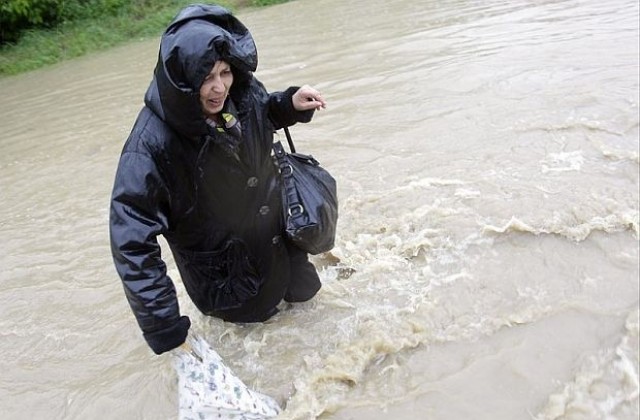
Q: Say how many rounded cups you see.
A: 0